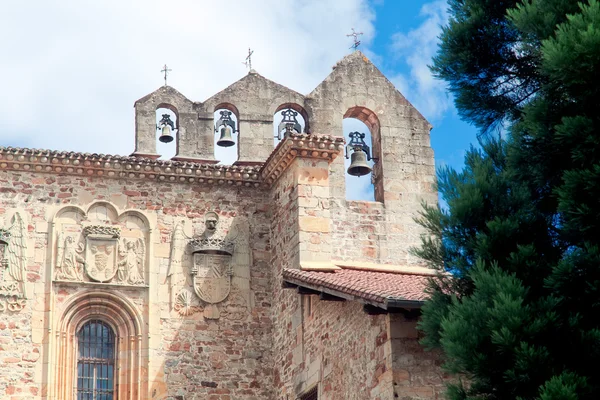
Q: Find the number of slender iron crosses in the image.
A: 3